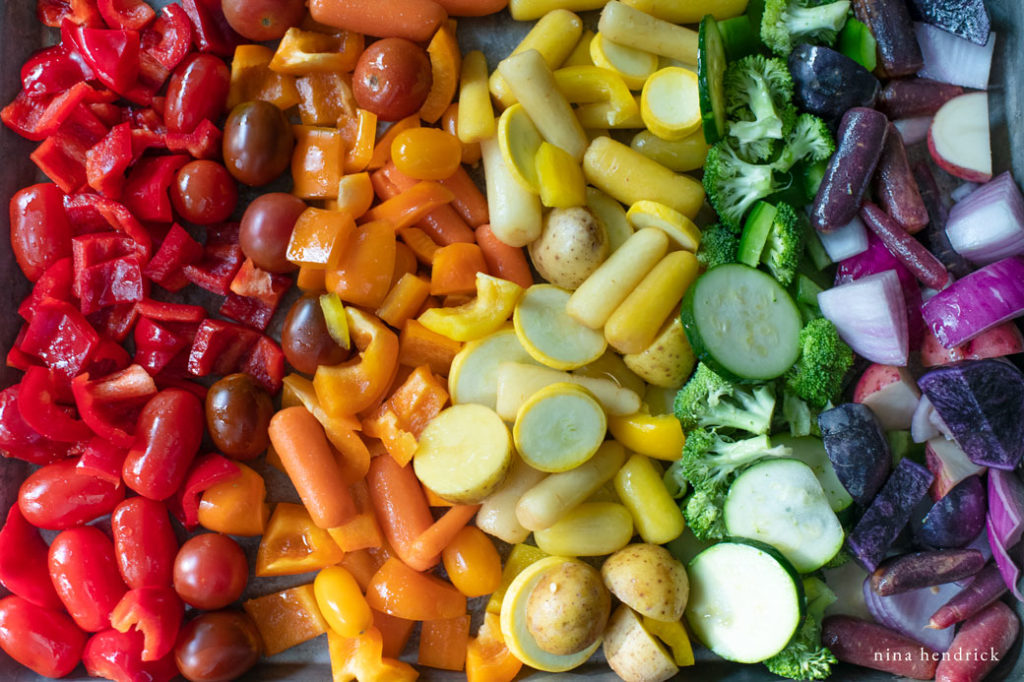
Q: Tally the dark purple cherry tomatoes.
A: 4